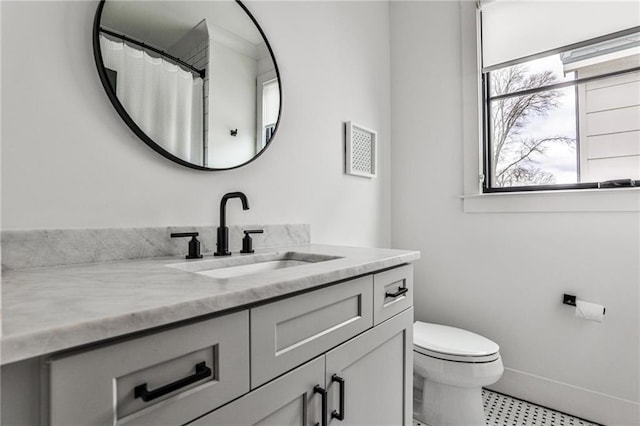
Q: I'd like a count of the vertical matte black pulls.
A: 2